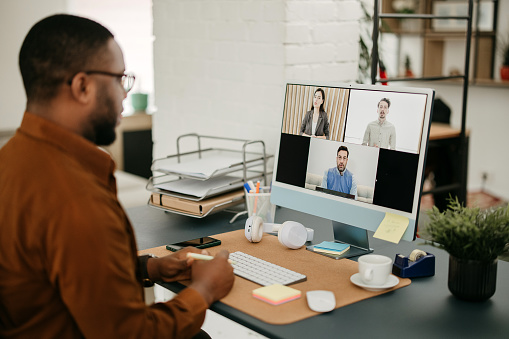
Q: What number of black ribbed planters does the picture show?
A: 1